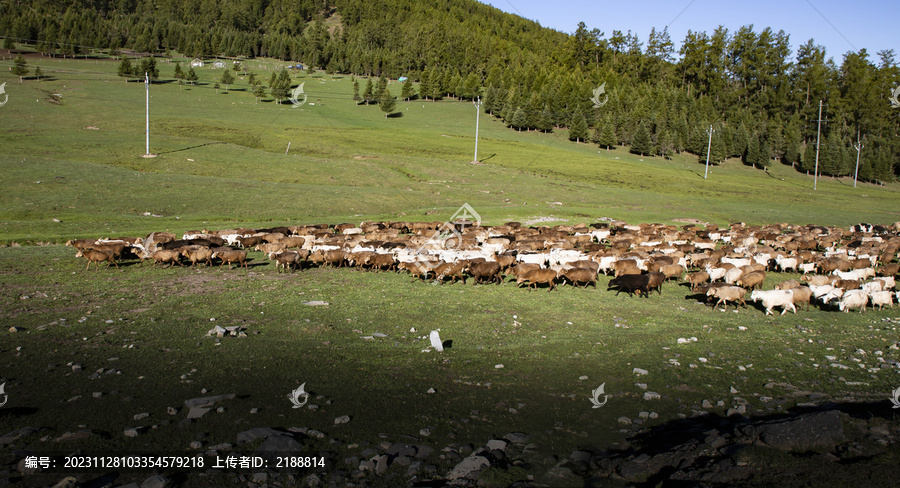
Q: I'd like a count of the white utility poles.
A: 5